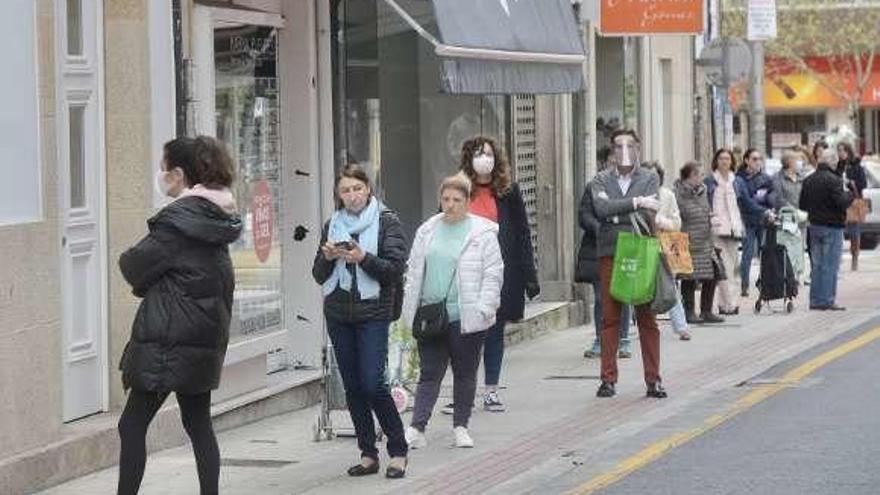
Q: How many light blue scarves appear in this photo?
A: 1